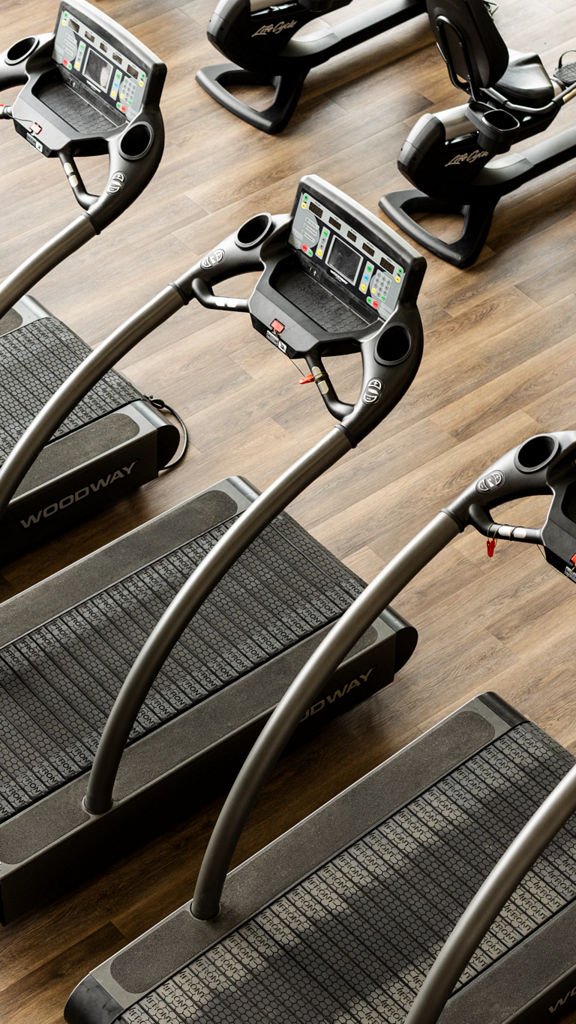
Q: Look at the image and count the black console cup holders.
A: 5